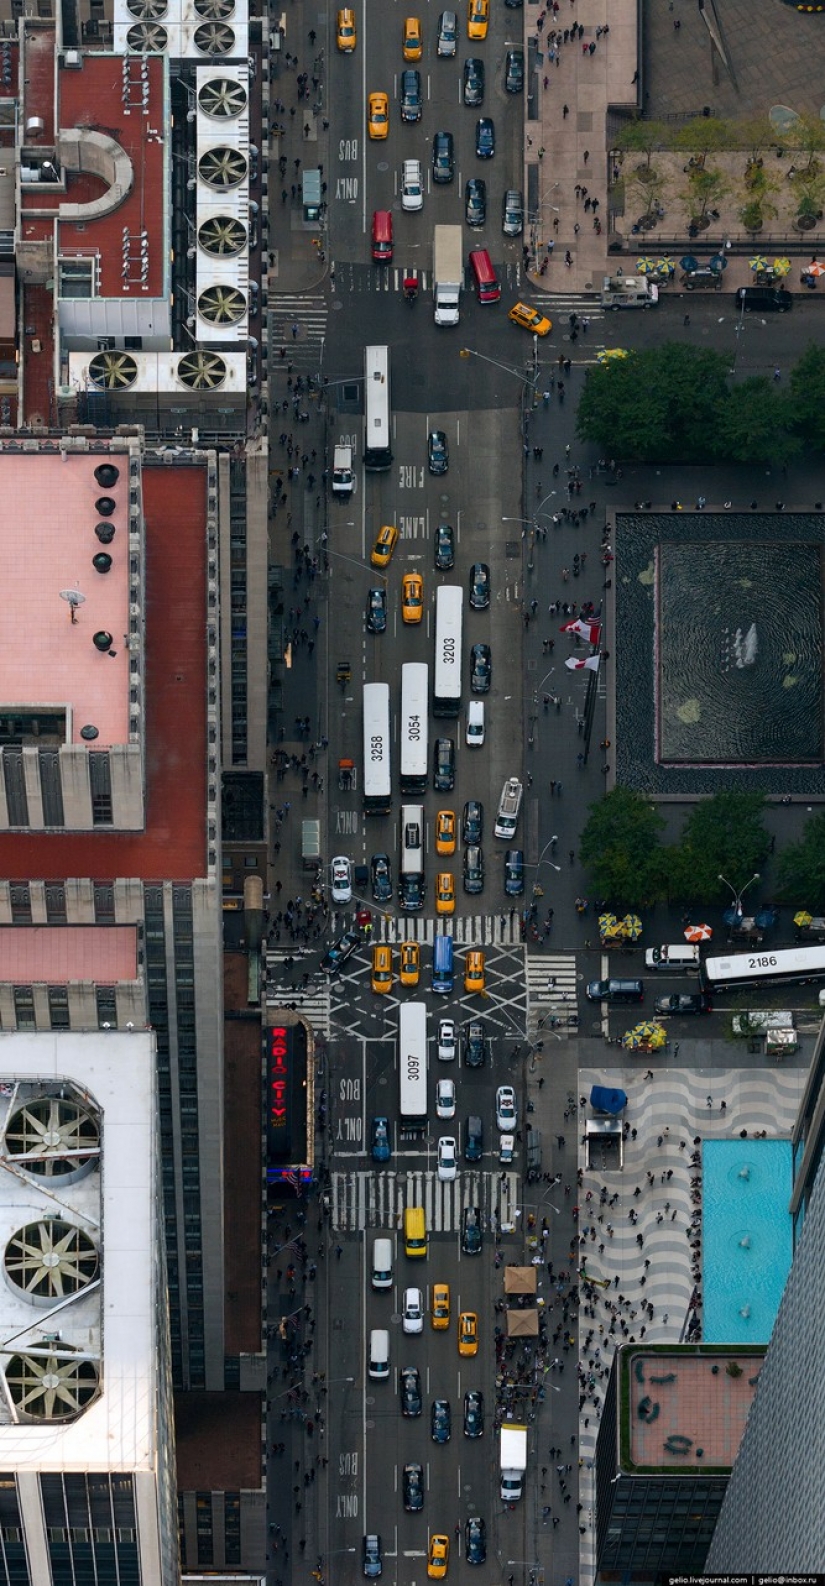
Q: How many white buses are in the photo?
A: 7